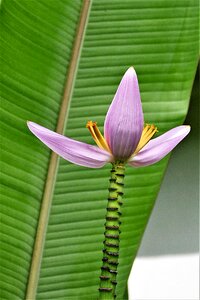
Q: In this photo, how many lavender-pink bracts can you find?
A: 3